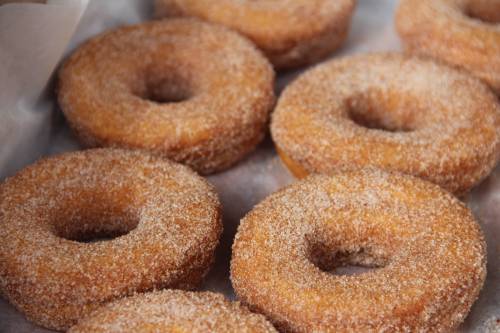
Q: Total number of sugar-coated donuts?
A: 7